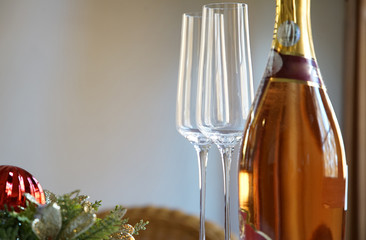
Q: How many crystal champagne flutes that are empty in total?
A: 2